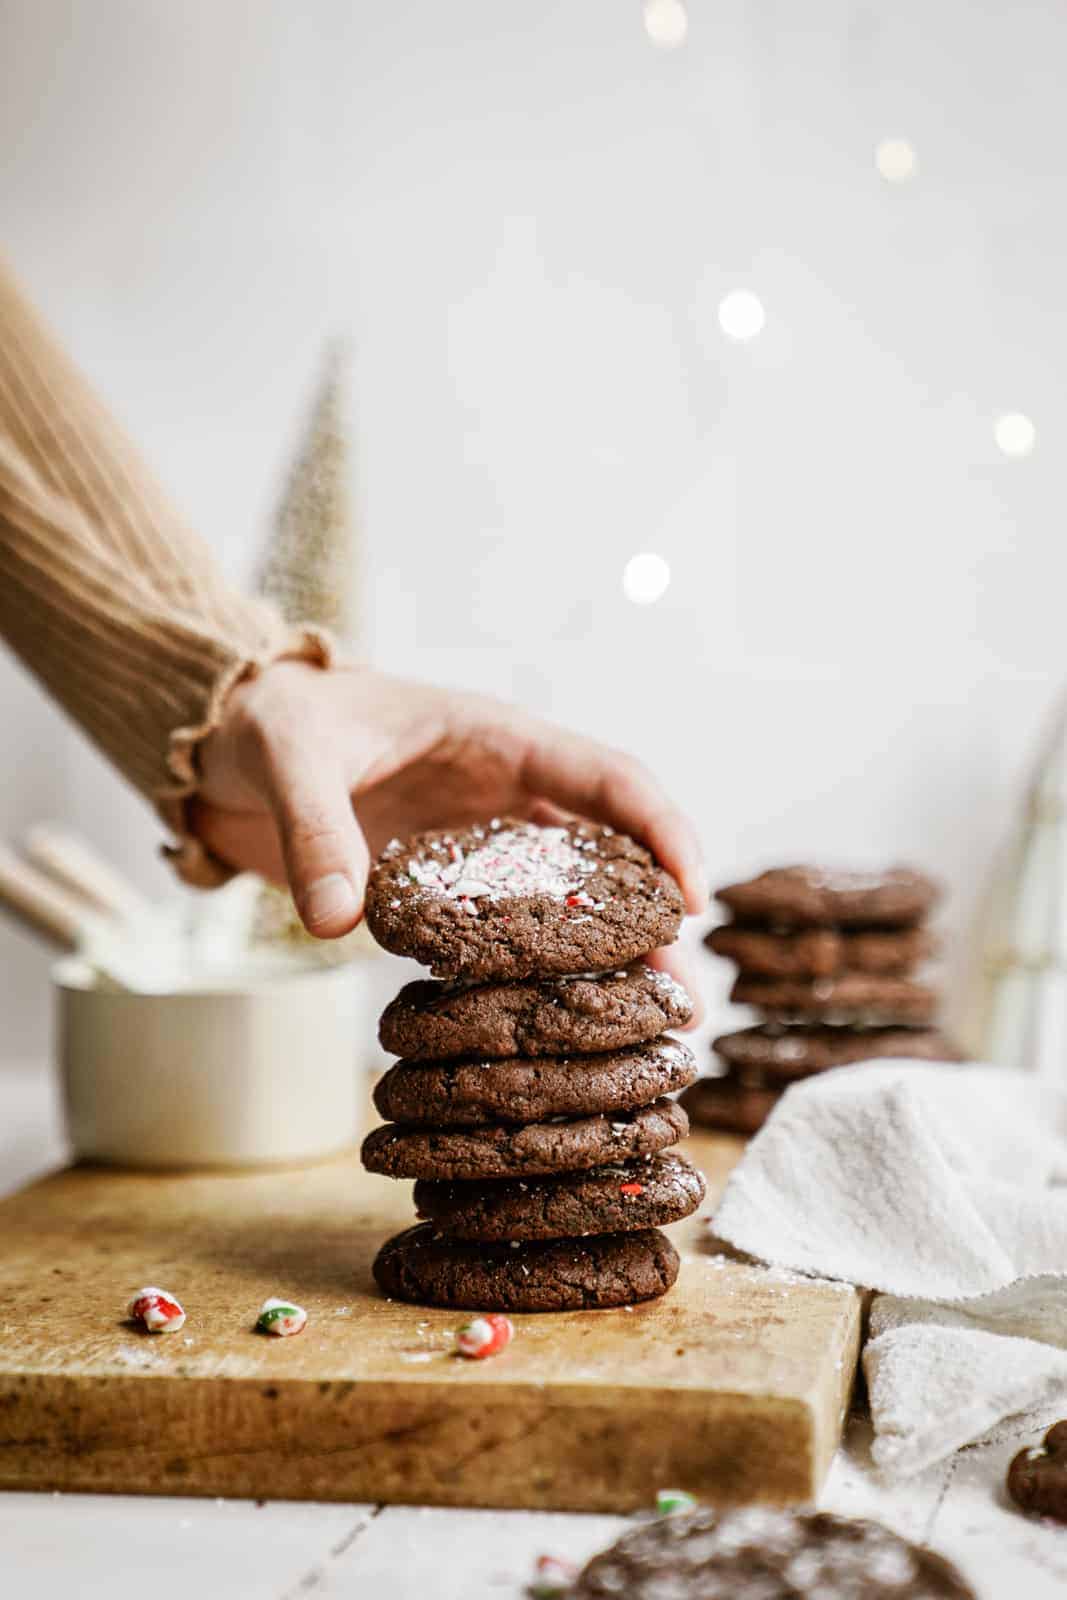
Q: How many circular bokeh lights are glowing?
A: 5